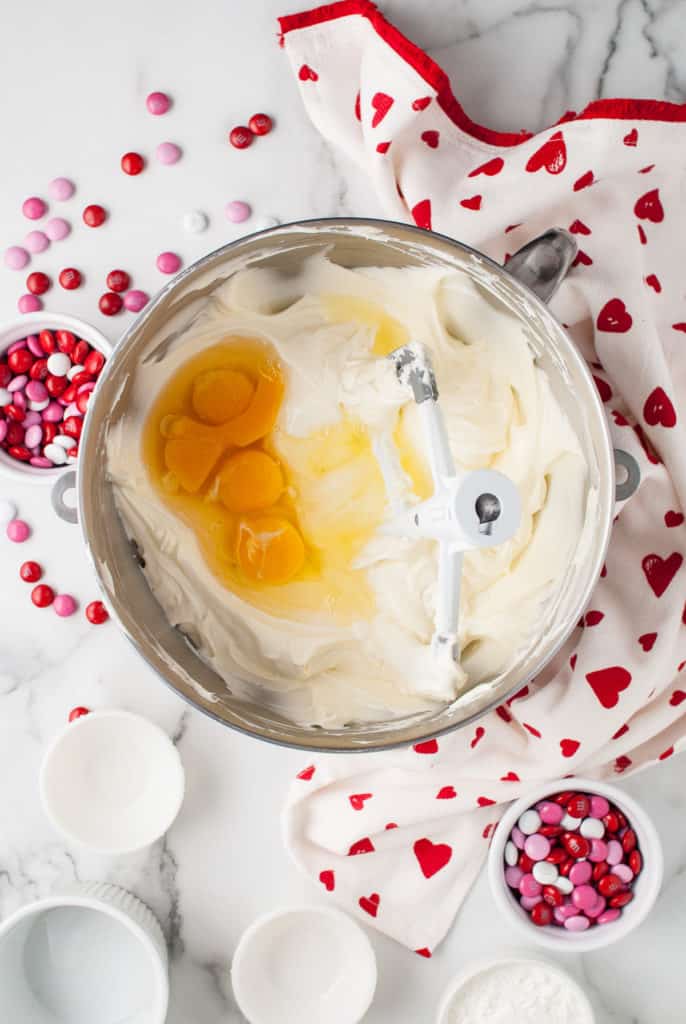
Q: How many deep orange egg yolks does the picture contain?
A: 4